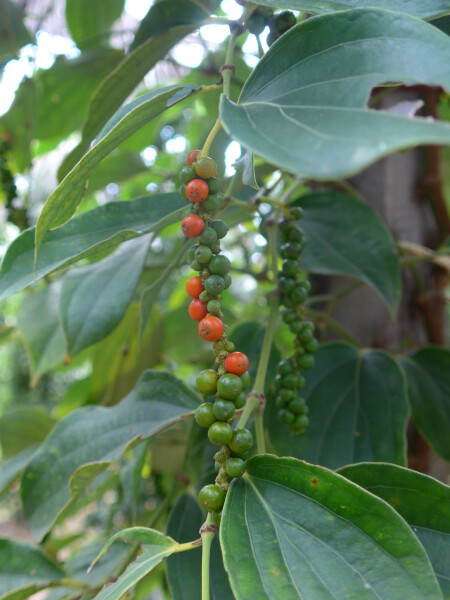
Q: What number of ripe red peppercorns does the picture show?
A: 7